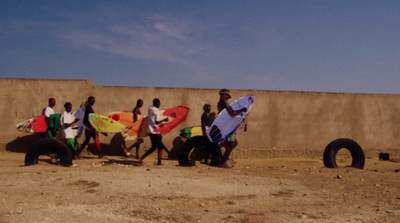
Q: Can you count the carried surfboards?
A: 7